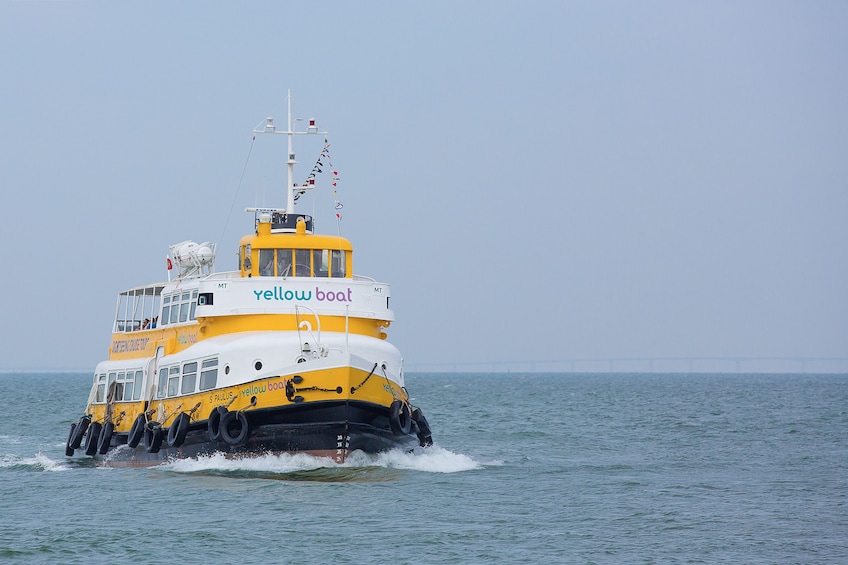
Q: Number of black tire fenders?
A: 11